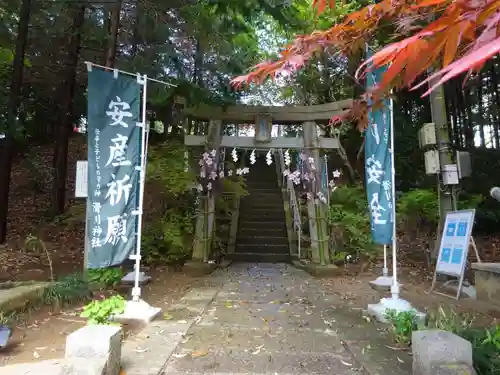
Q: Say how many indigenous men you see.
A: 0